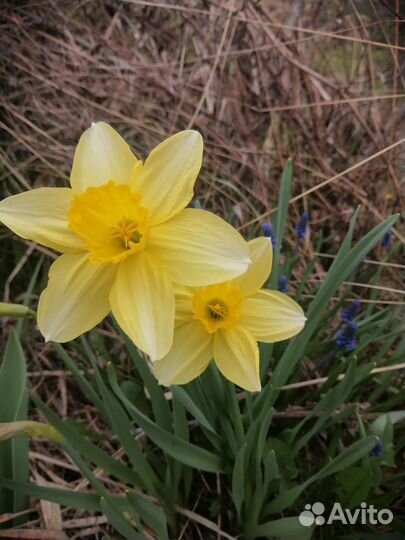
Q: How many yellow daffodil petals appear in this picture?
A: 11